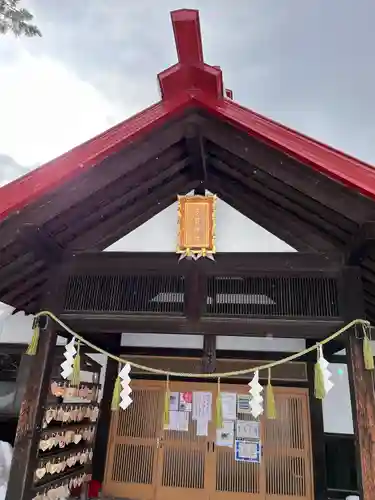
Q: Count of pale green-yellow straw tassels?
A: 8